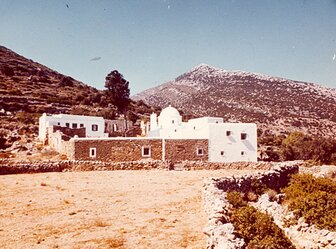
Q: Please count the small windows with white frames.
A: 3